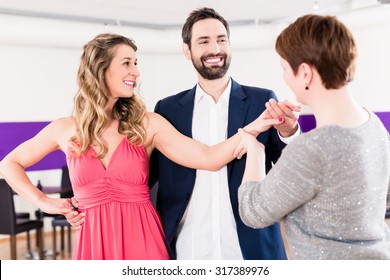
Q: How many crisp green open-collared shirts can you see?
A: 0